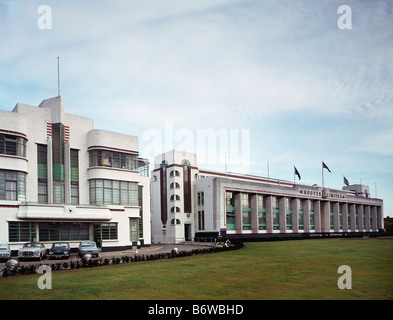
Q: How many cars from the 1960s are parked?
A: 4